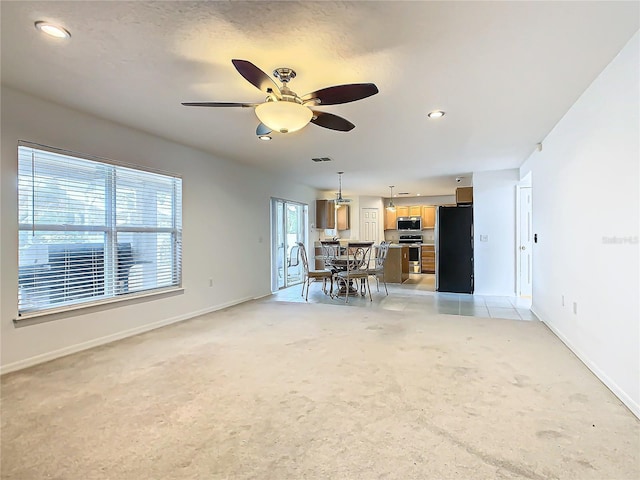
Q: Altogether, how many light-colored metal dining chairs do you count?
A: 4